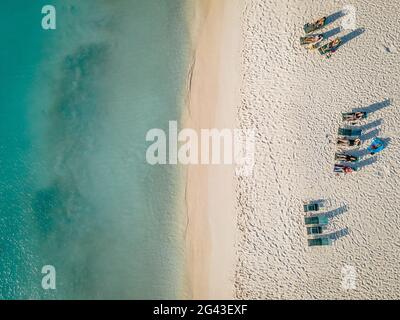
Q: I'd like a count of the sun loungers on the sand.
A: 12